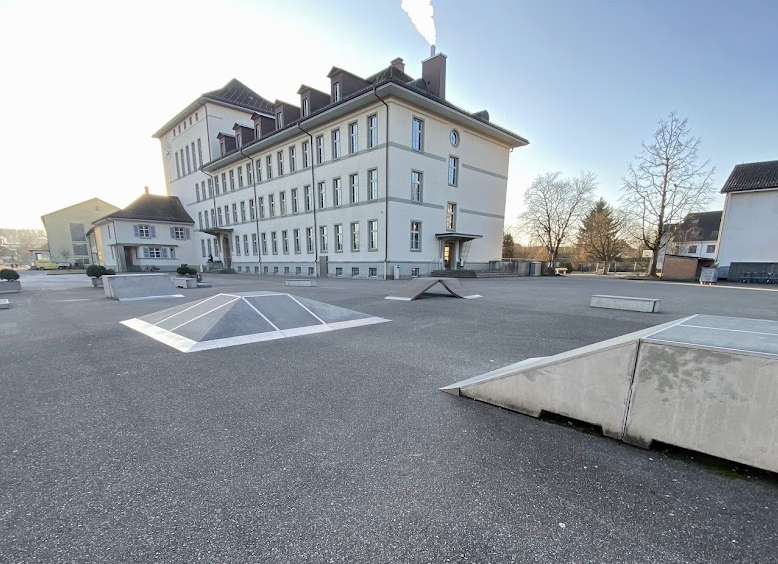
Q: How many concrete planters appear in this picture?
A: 3